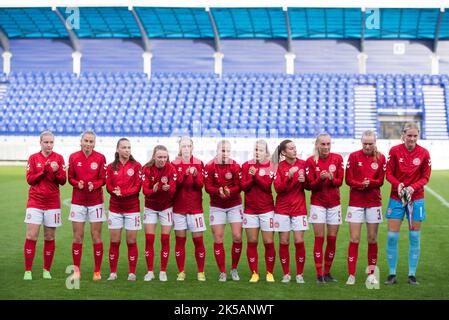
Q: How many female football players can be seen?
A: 11